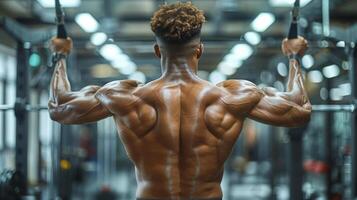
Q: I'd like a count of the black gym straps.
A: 2